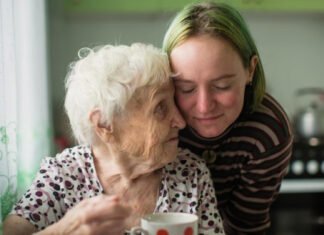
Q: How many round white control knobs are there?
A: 3